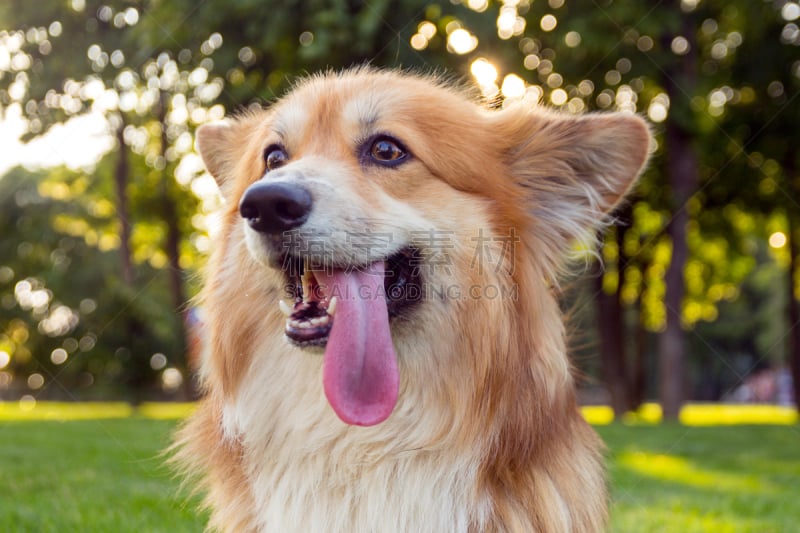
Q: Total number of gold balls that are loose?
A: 0